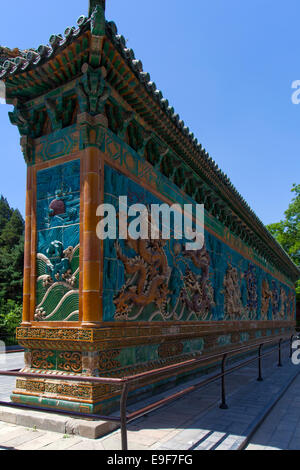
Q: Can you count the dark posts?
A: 5